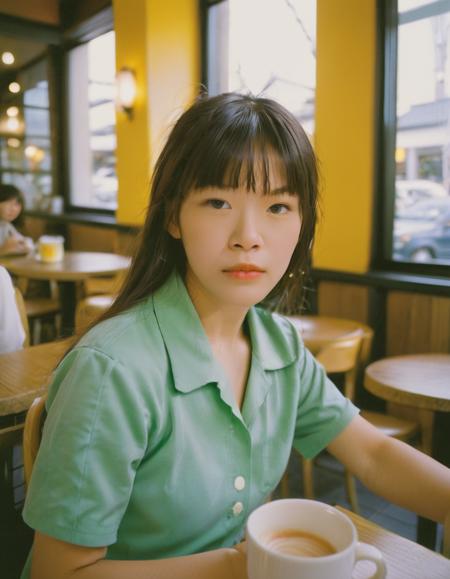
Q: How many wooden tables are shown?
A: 5